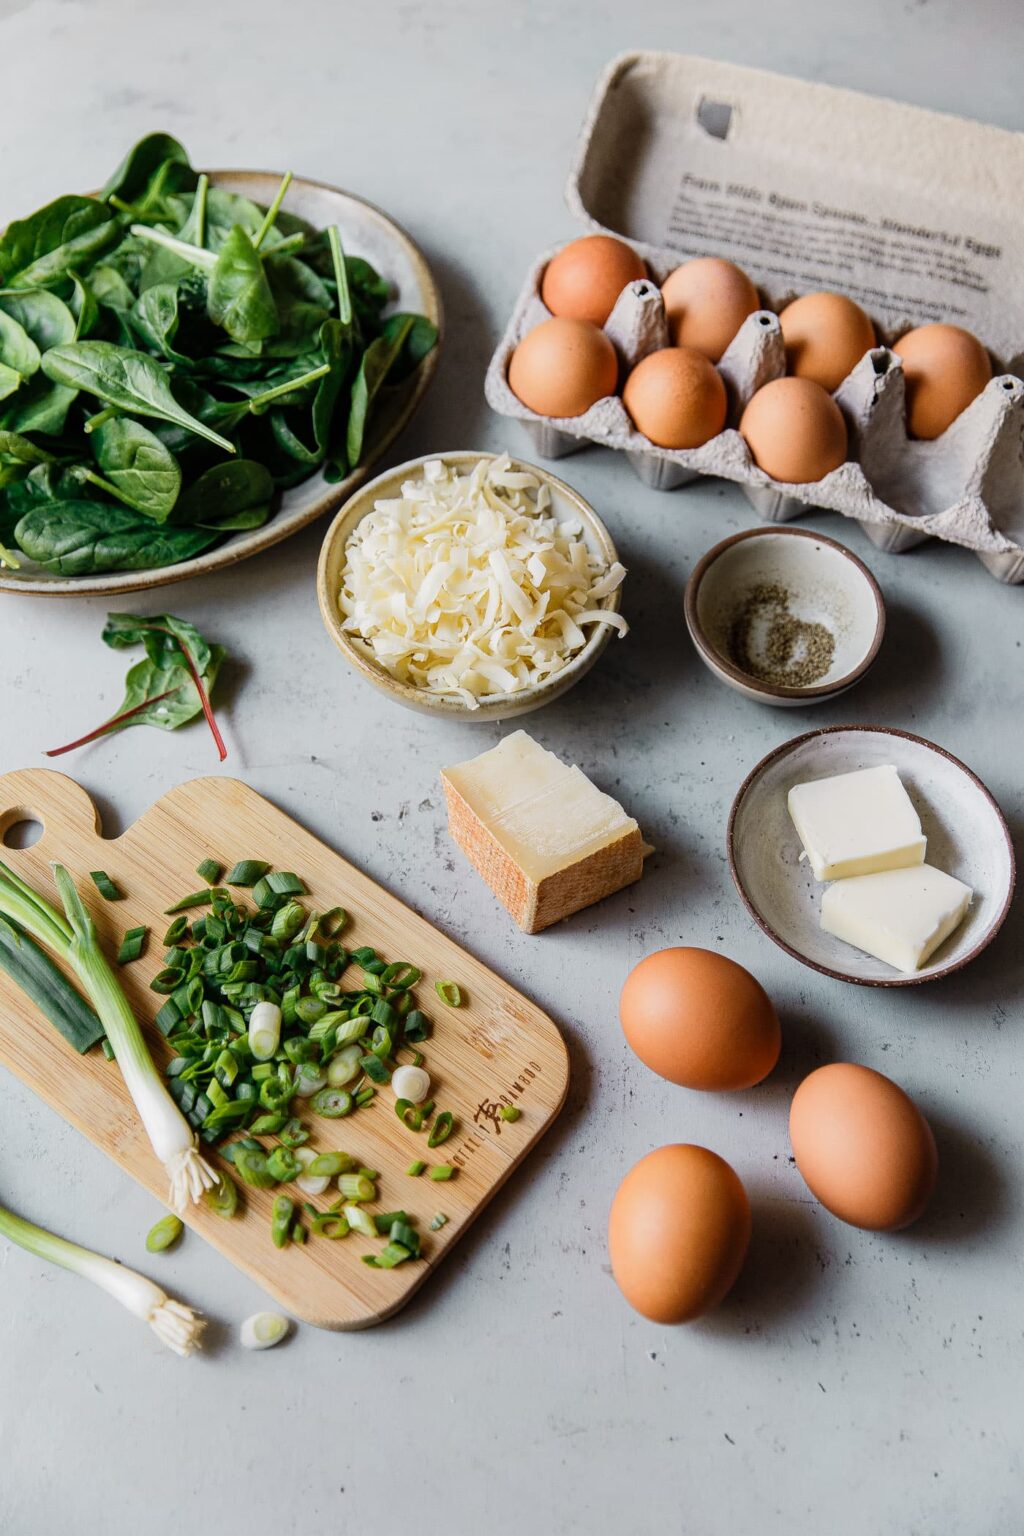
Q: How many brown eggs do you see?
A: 10